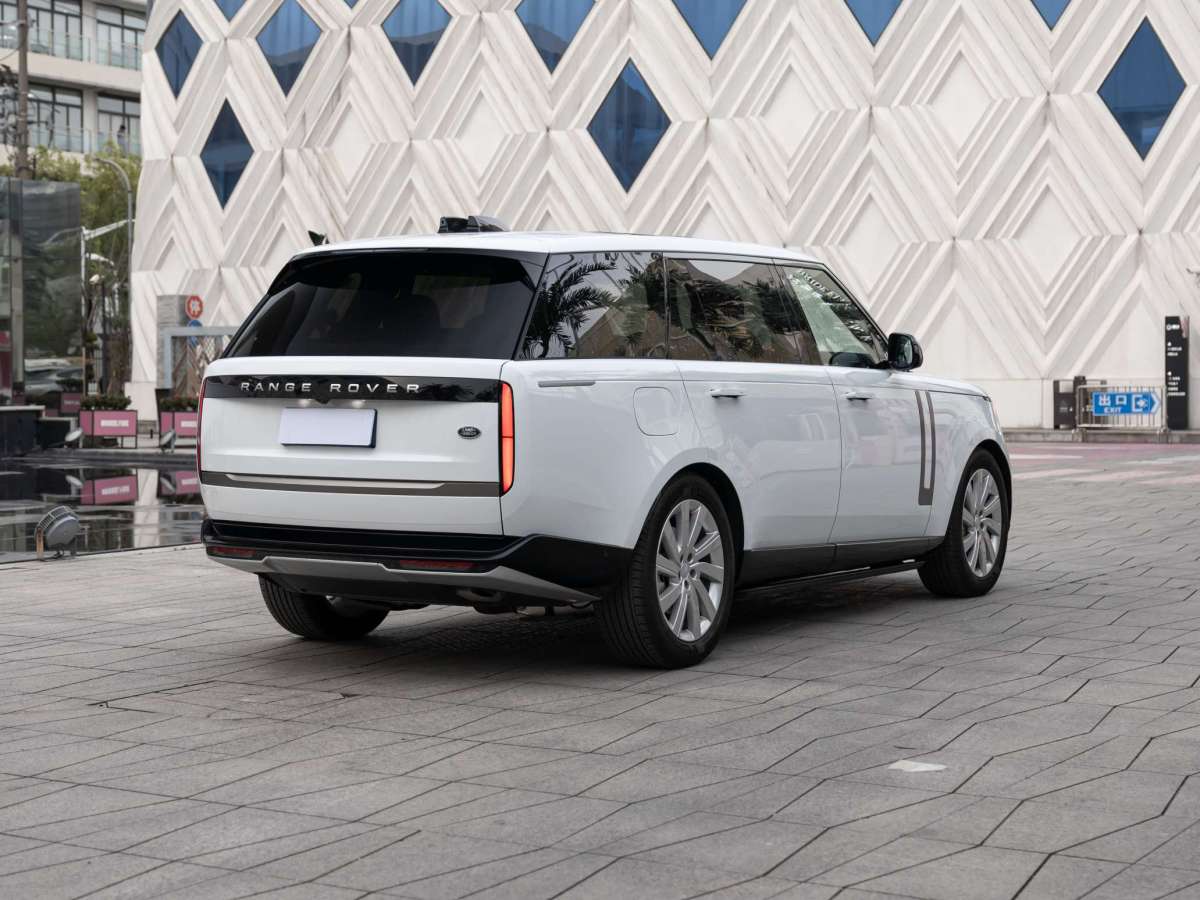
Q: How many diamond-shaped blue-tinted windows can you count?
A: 12